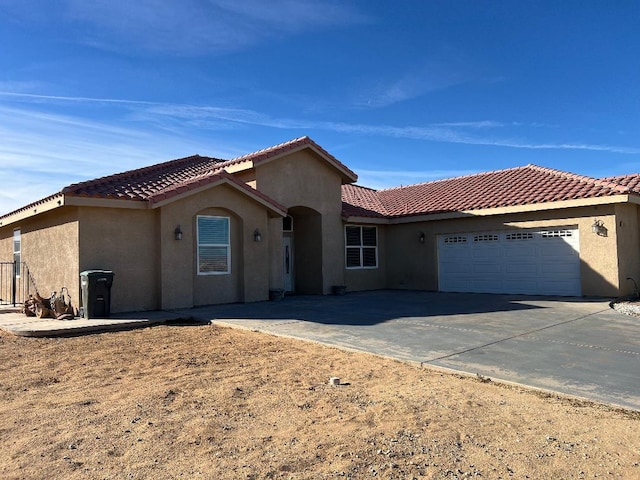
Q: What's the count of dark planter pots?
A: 2